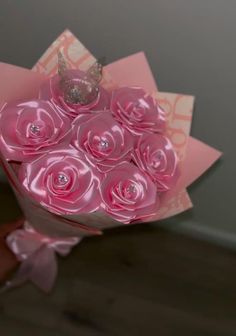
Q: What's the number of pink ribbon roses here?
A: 7